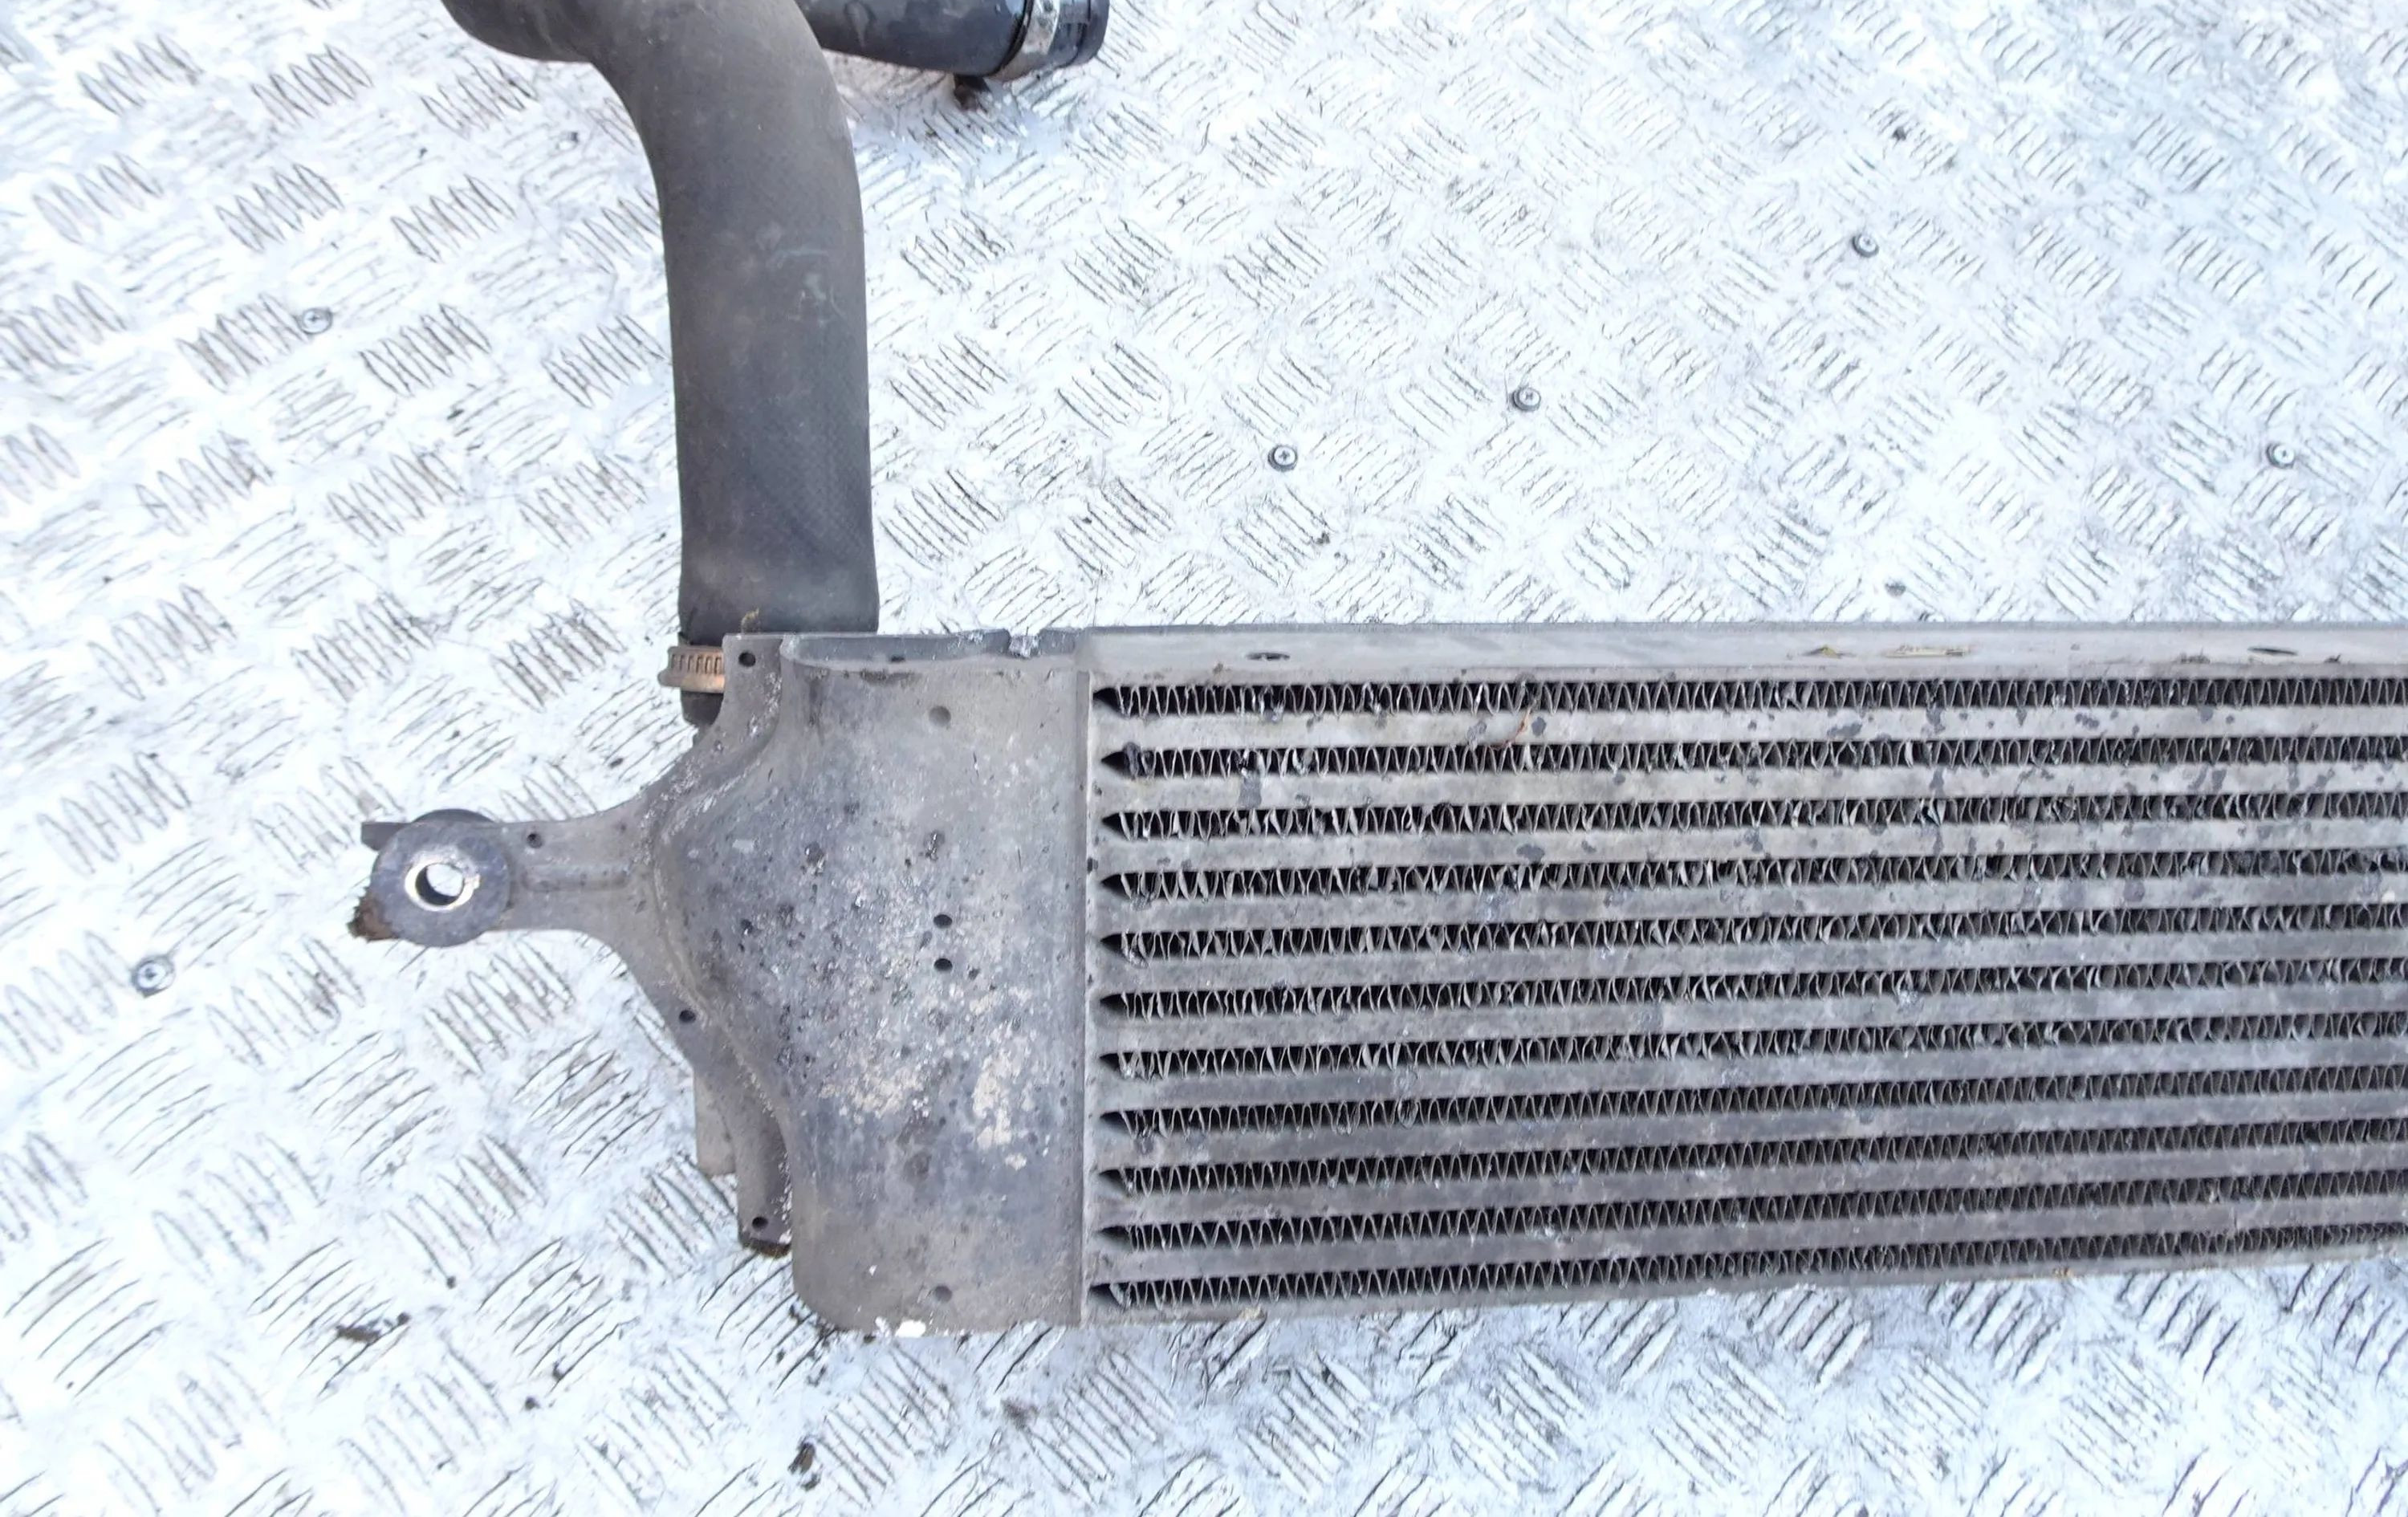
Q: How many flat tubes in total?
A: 10